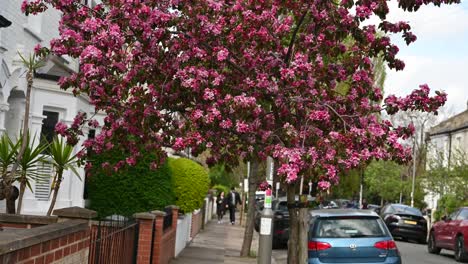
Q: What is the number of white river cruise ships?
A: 0